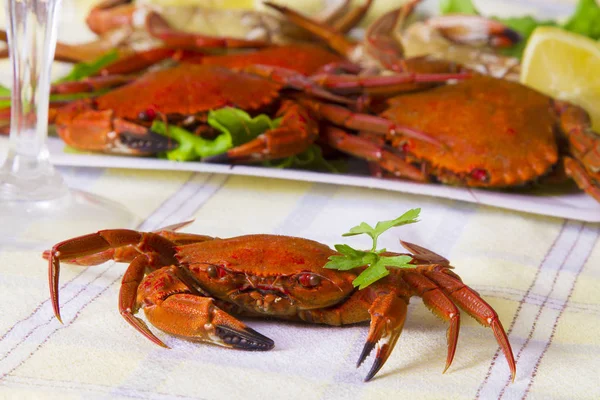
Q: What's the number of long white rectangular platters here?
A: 1